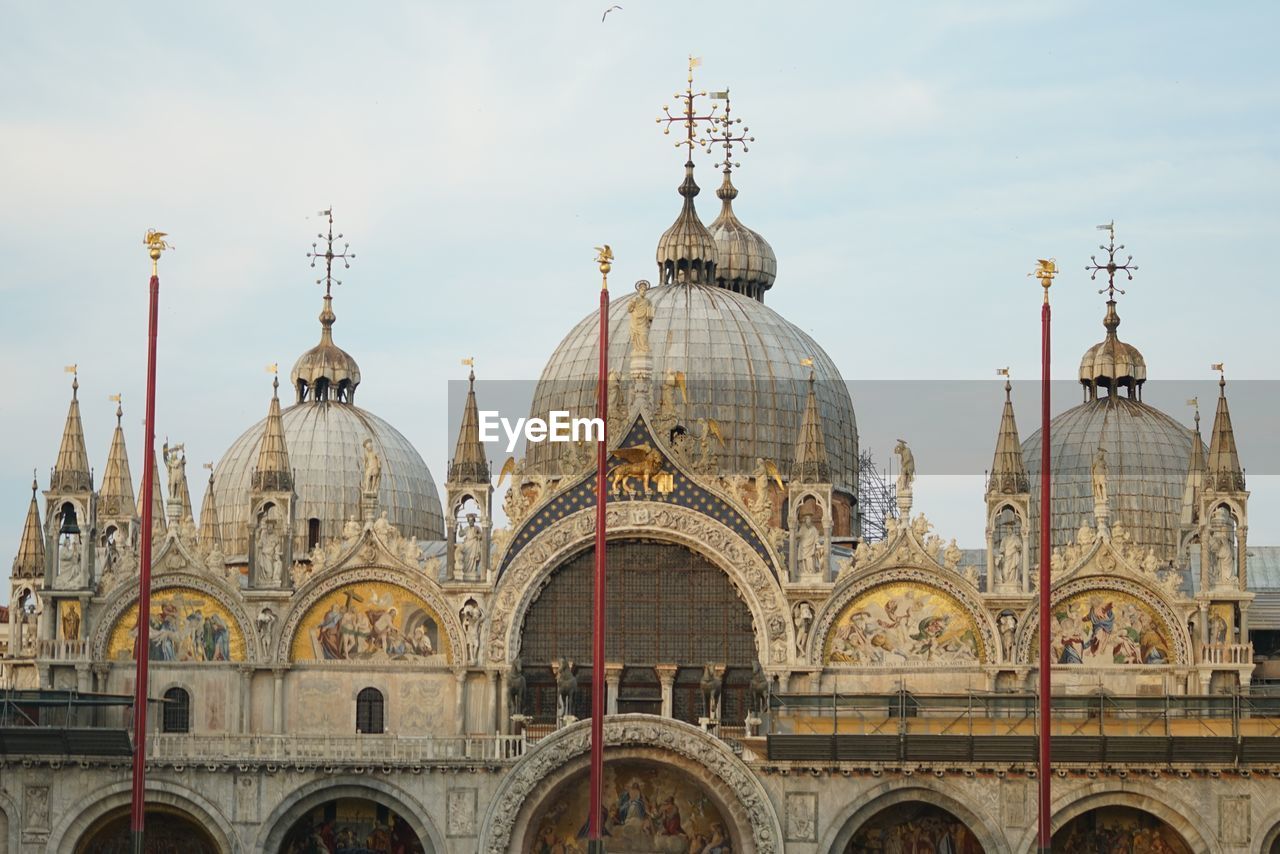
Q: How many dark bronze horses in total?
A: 4